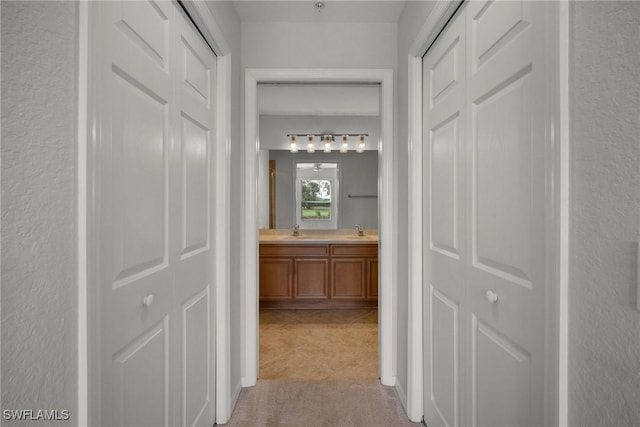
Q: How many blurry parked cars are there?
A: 0